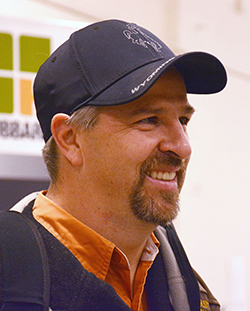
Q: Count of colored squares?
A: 4